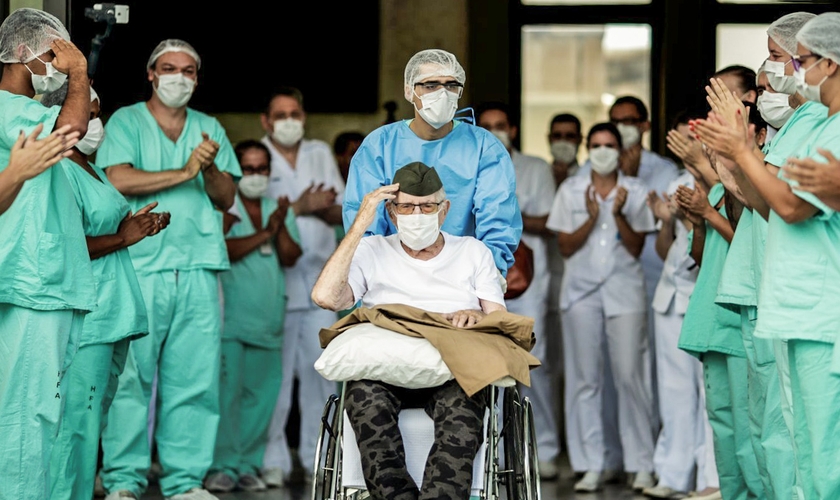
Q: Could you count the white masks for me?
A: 14